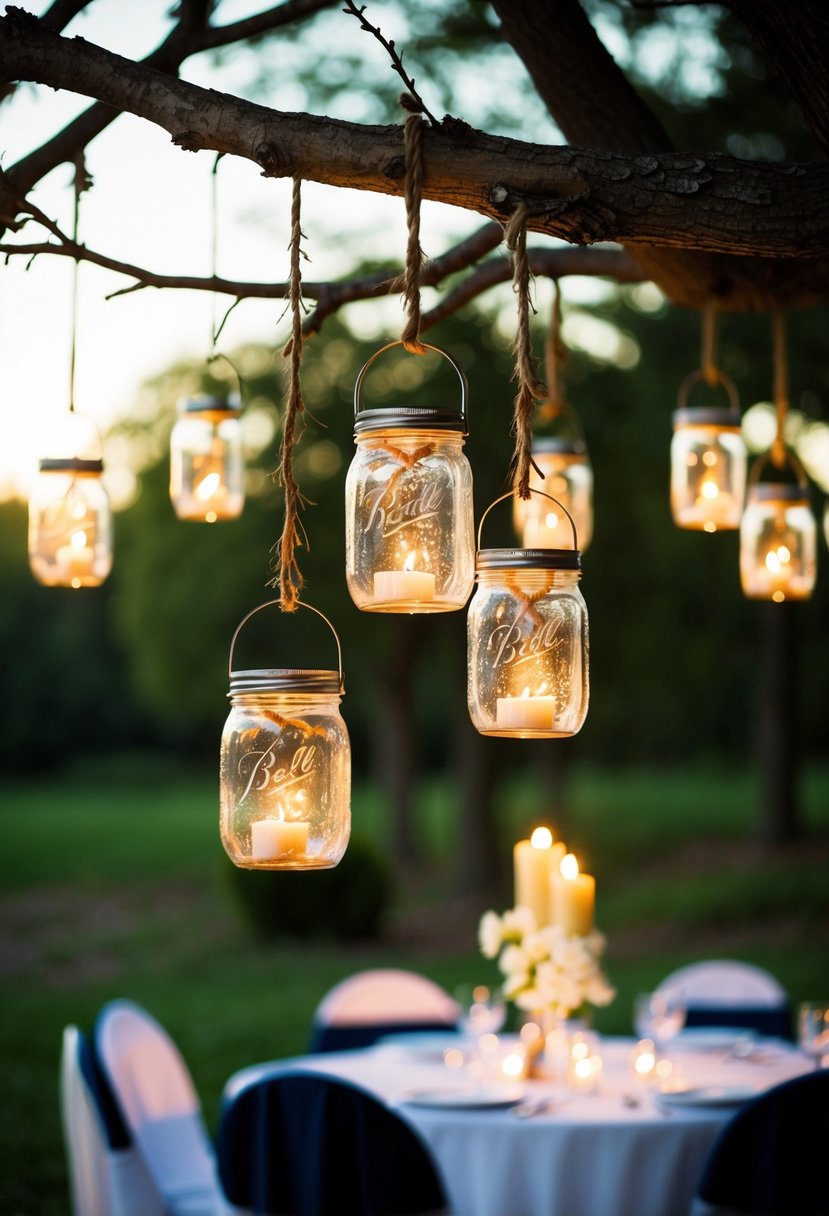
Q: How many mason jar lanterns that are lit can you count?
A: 8